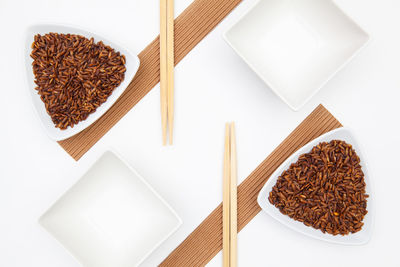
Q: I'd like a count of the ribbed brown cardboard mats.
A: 2